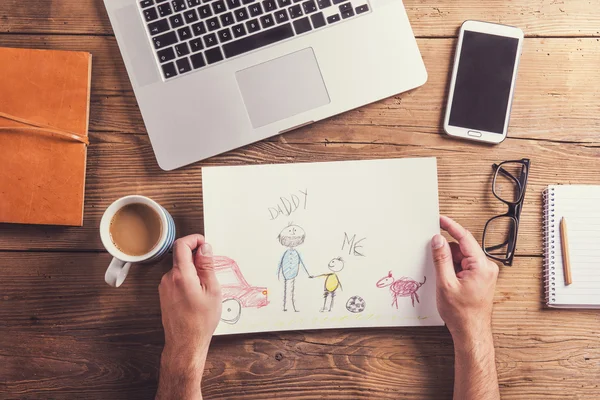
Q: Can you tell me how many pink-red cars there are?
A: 1